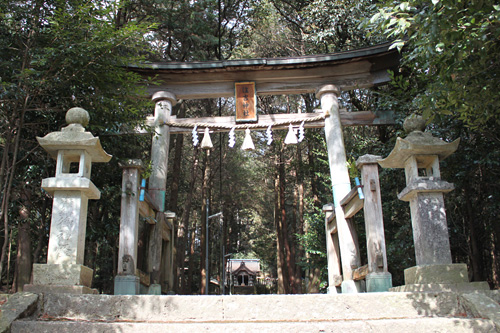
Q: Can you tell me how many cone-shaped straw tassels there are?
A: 3